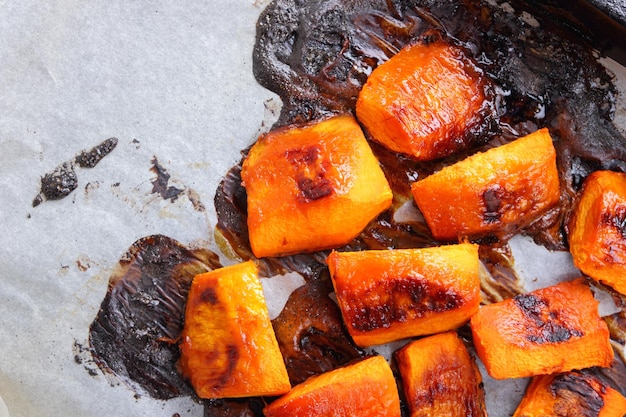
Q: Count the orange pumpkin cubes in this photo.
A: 10